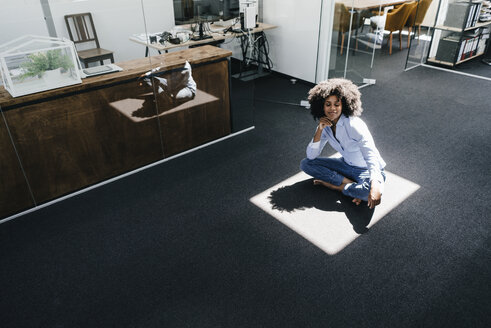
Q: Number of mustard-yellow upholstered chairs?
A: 3